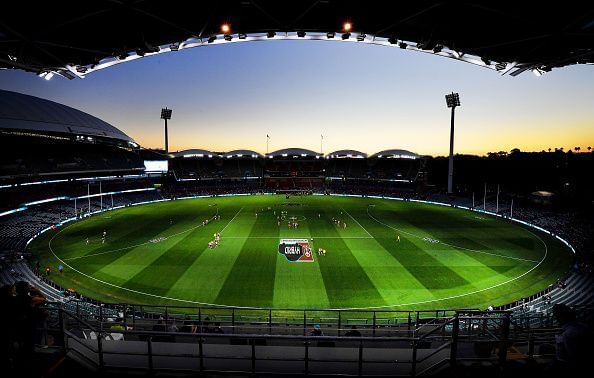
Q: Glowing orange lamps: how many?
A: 2